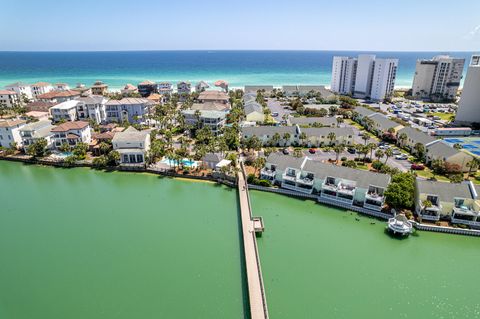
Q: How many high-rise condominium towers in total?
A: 3